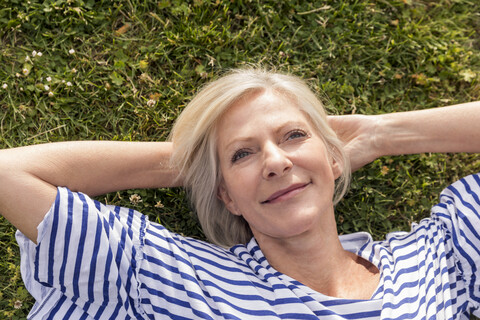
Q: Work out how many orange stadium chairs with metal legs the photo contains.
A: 0